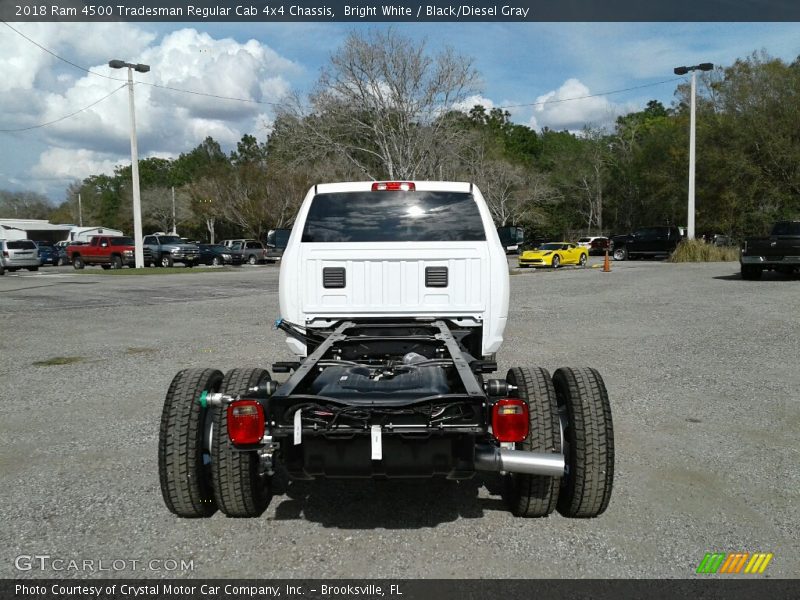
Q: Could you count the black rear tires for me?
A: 4